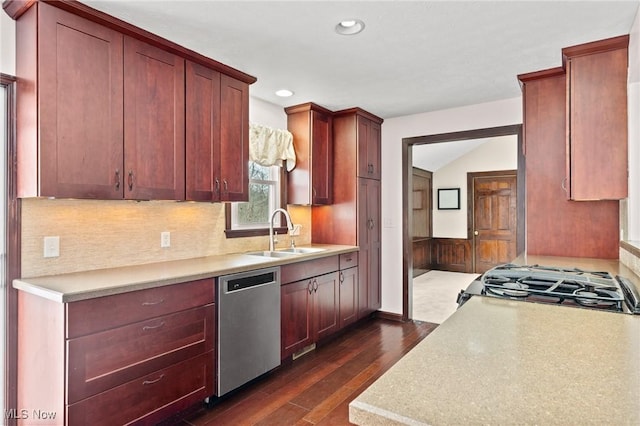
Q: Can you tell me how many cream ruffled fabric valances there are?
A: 1